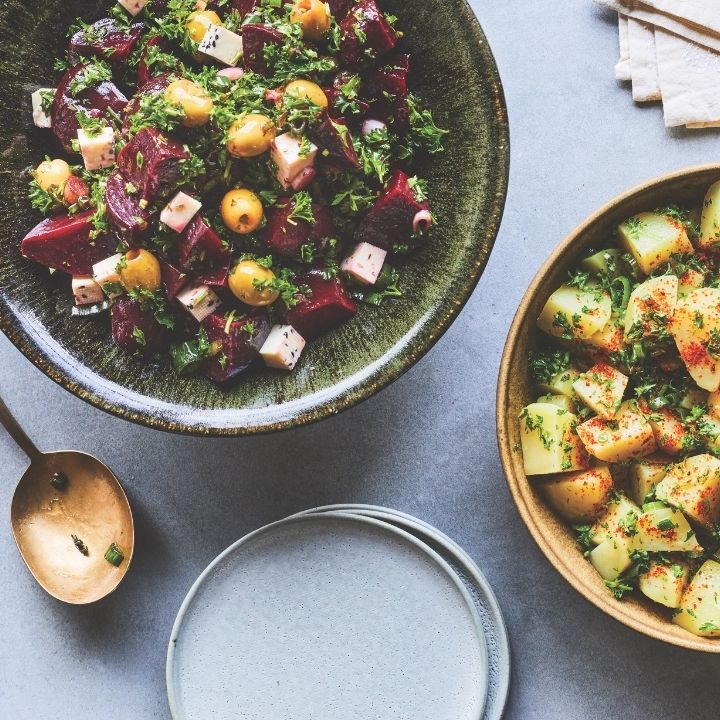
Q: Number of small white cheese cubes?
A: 11